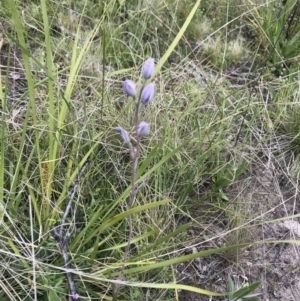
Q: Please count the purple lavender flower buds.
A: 5